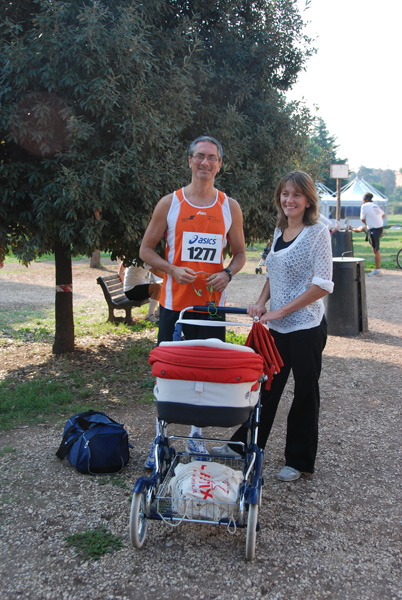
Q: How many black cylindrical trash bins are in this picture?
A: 2